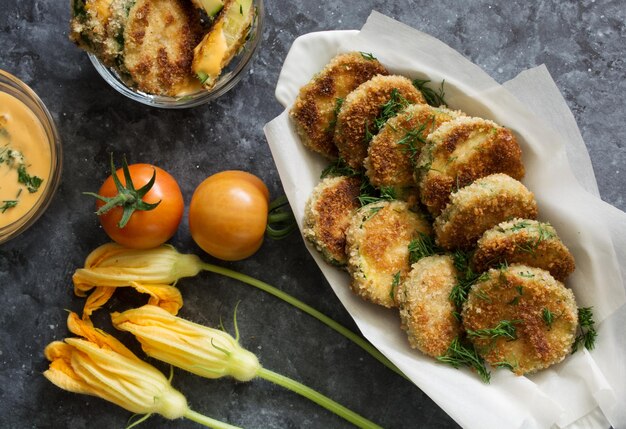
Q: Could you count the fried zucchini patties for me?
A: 10